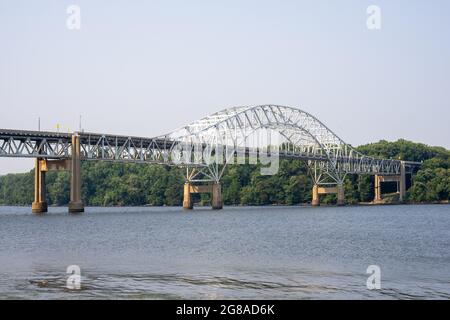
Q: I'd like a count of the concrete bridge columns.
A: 8